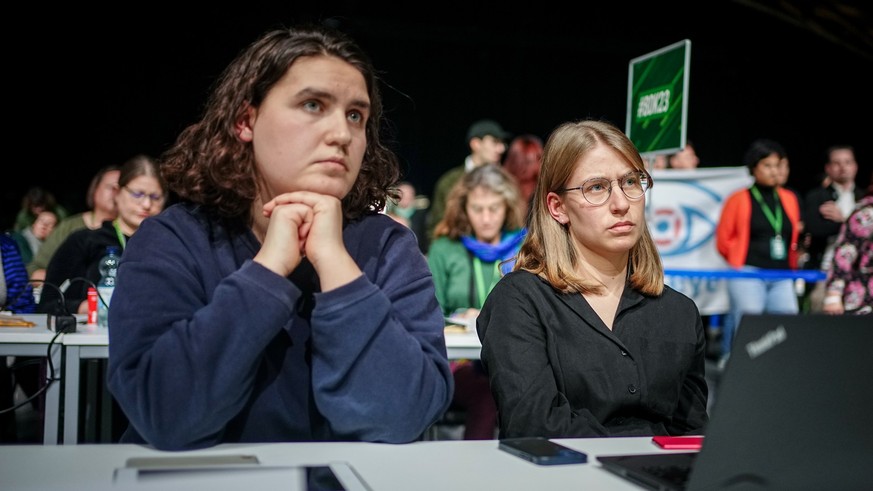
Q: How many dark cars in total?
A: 0